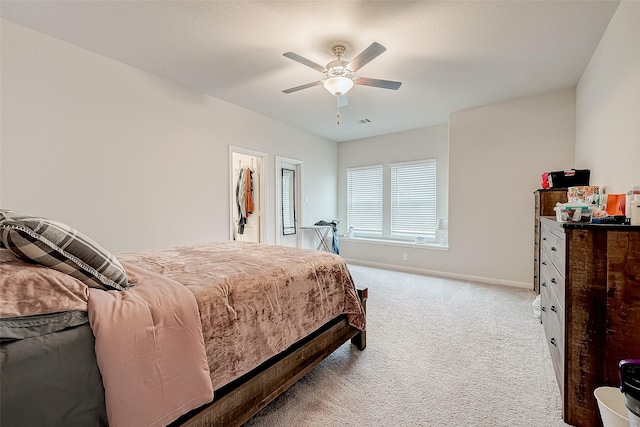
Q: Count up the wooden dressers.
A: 2